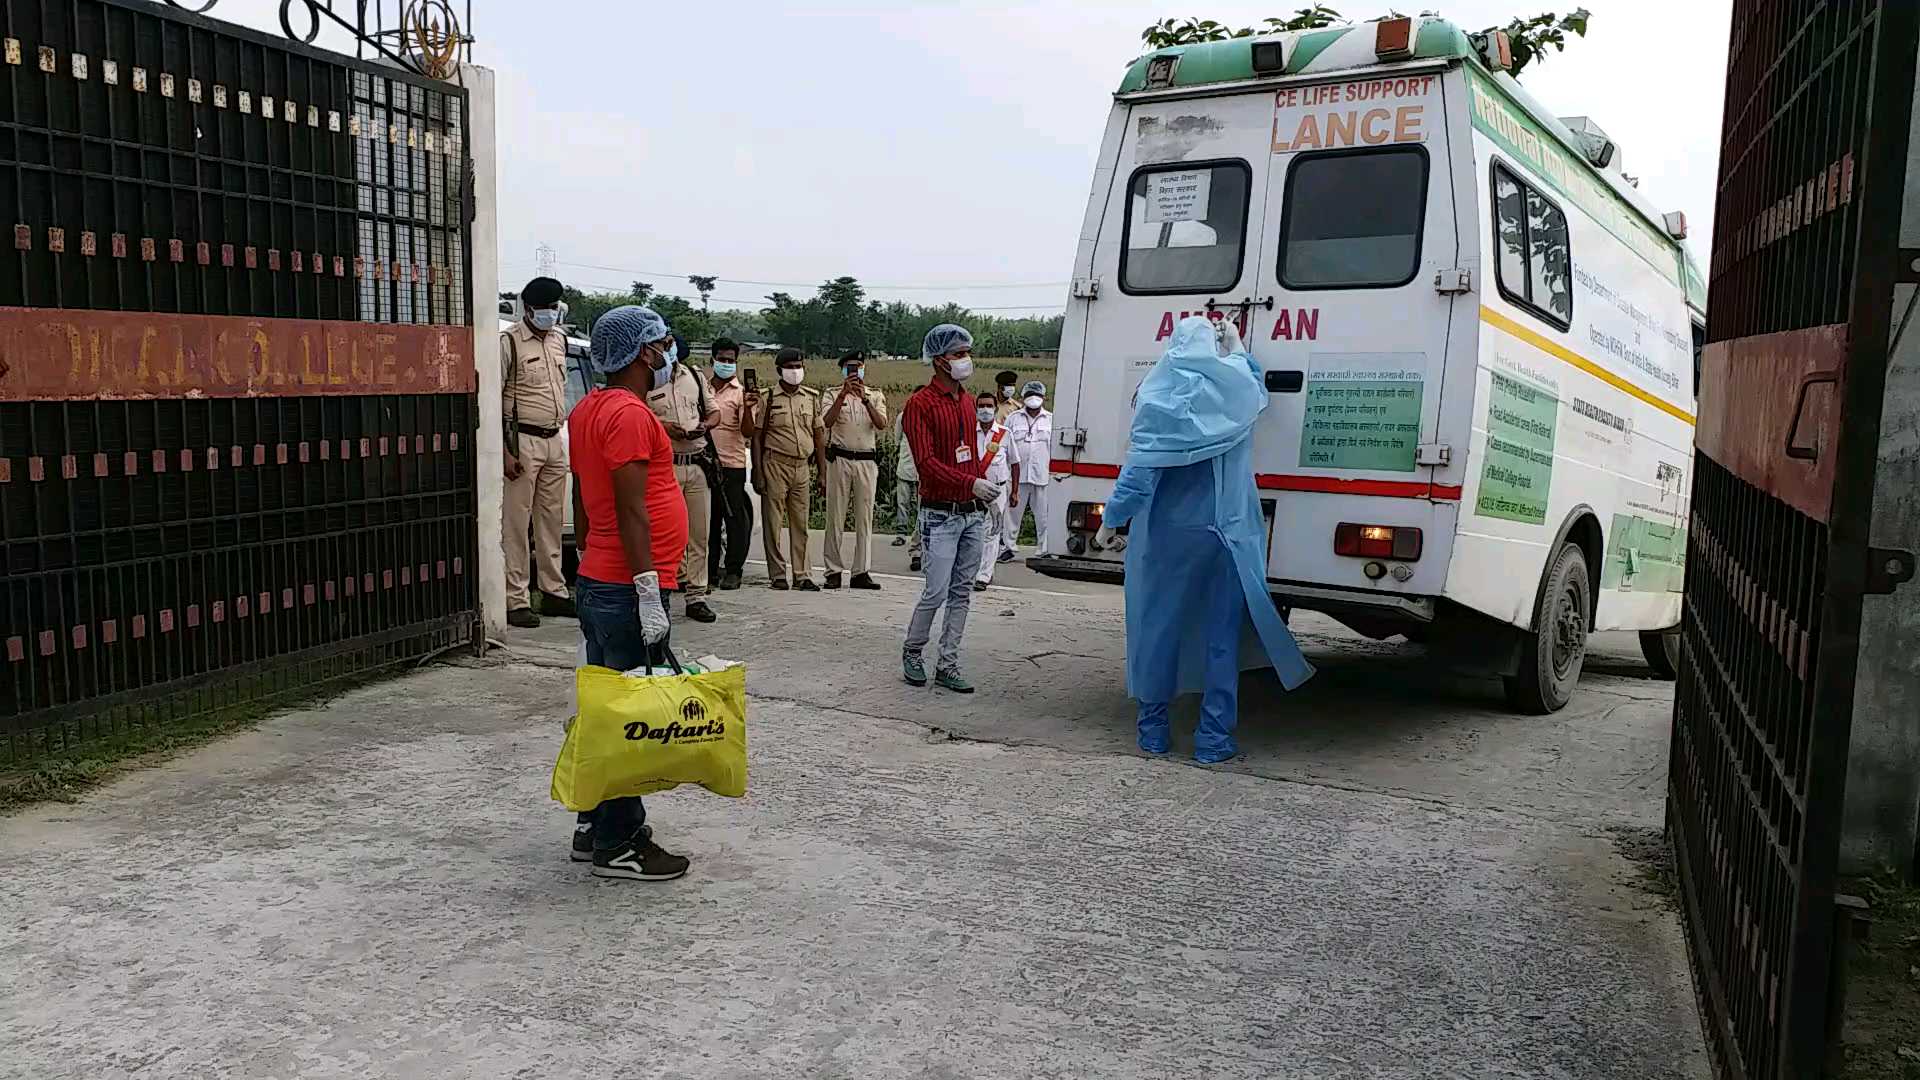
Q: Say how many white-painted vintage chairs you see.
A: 0